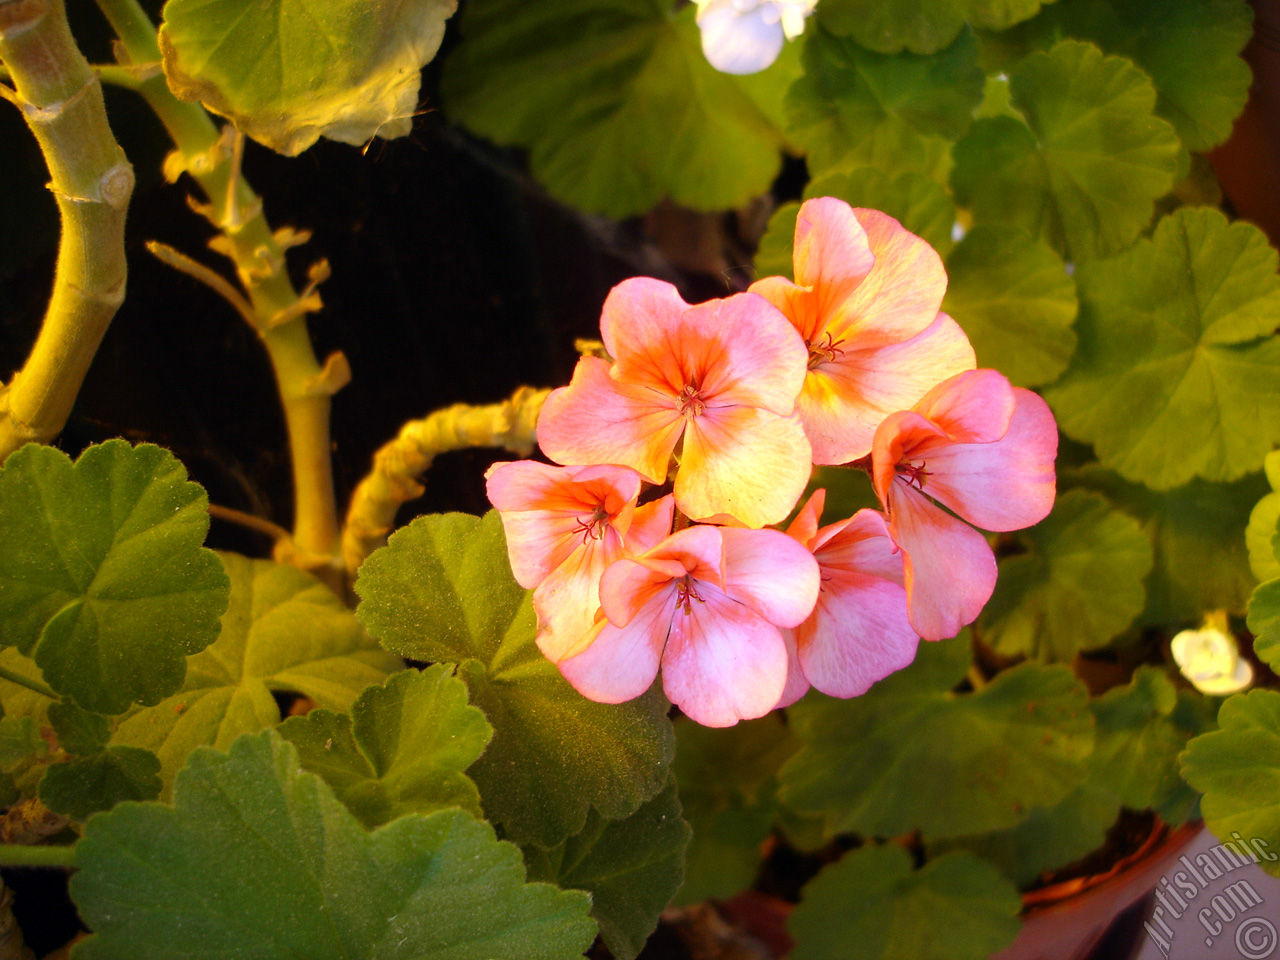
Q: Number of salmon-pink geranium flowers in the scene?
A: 6